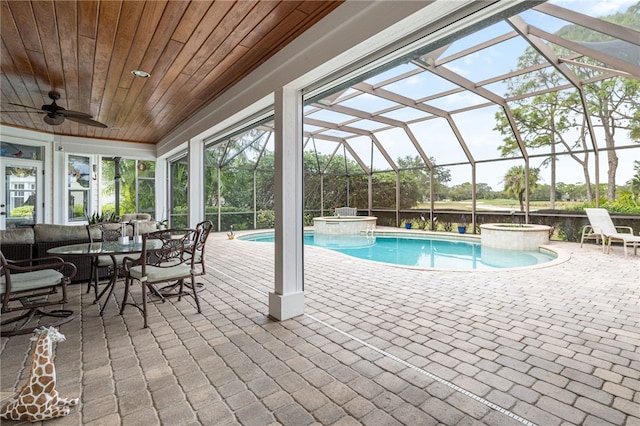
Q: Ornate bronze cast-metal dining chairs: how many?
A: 4